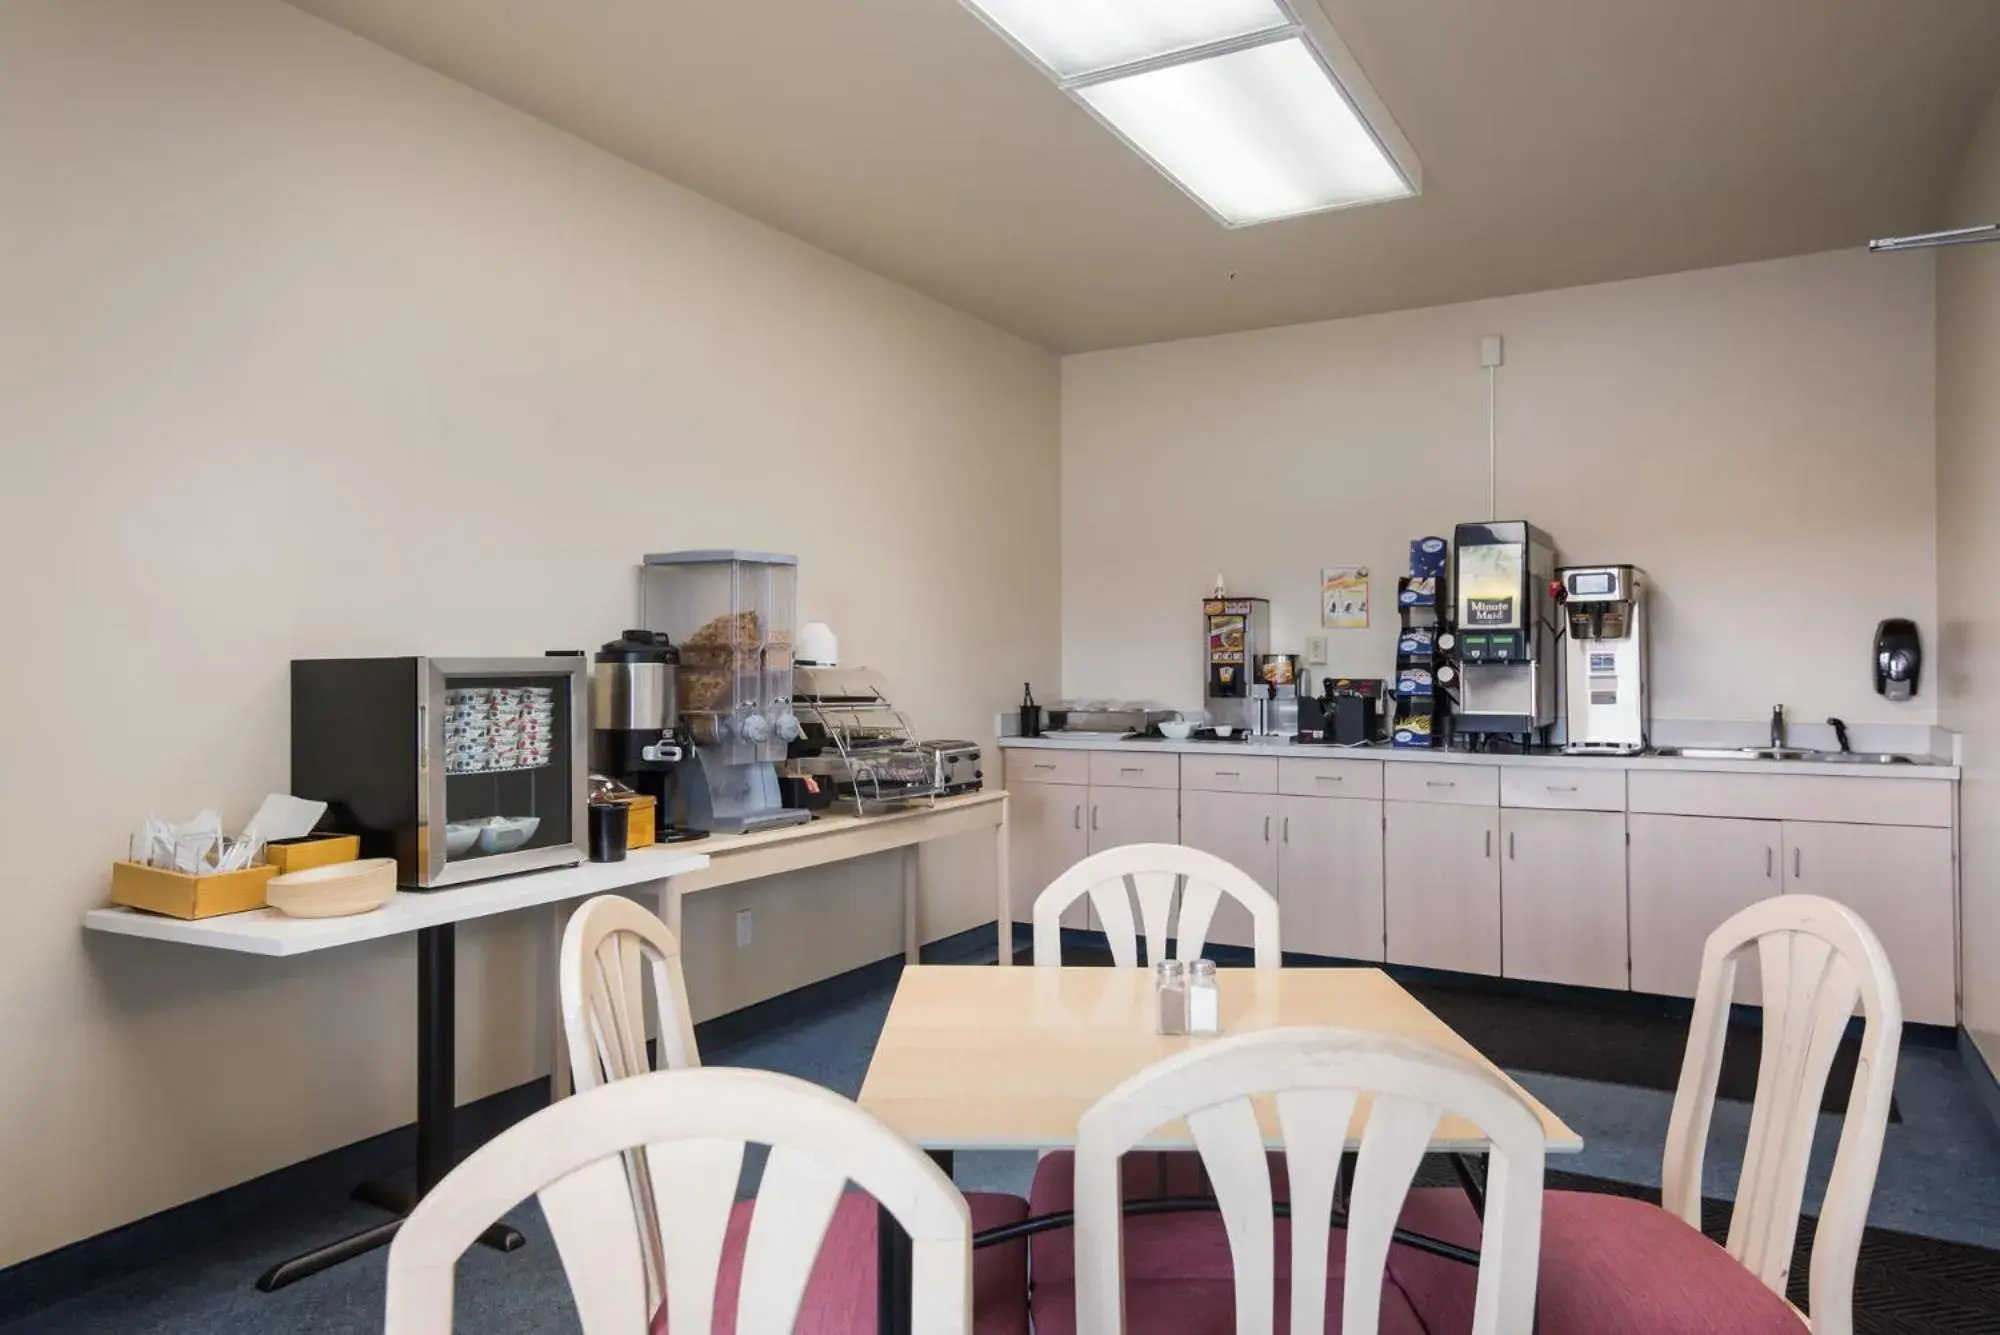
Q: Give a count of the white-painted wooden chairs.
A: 5